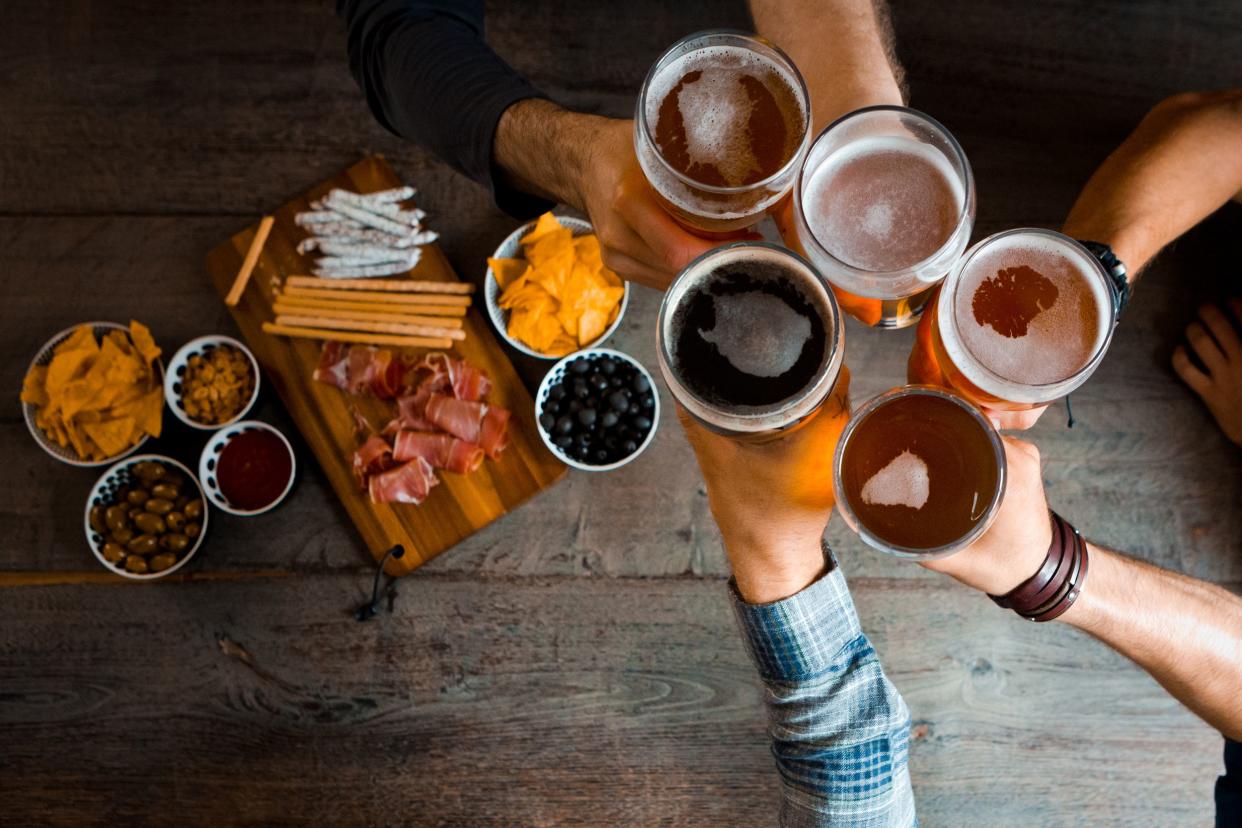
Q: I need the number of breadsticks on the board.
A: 7